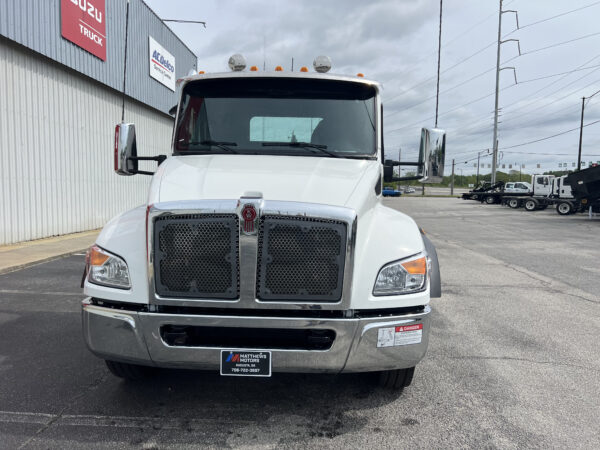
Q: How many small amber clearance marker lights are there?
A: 5